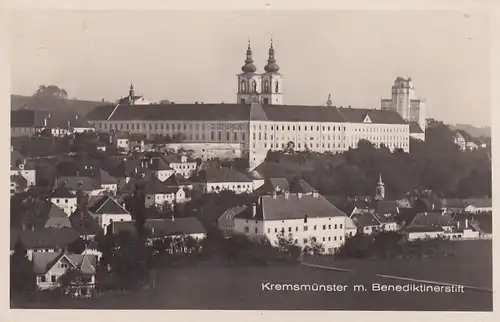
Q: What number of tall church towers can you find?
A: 2